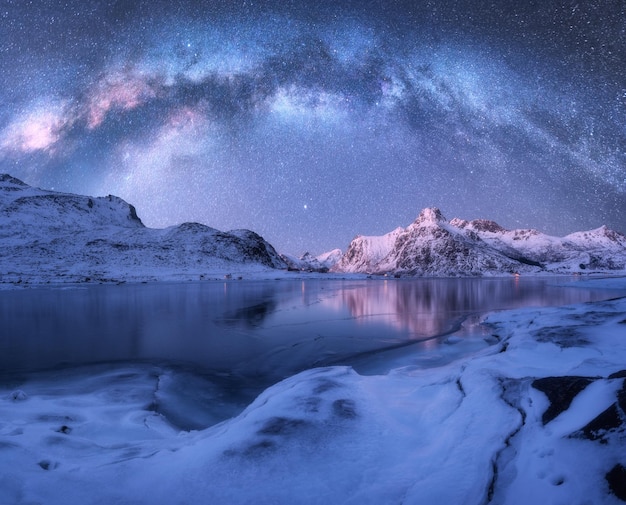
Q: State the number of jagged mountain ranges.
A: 2